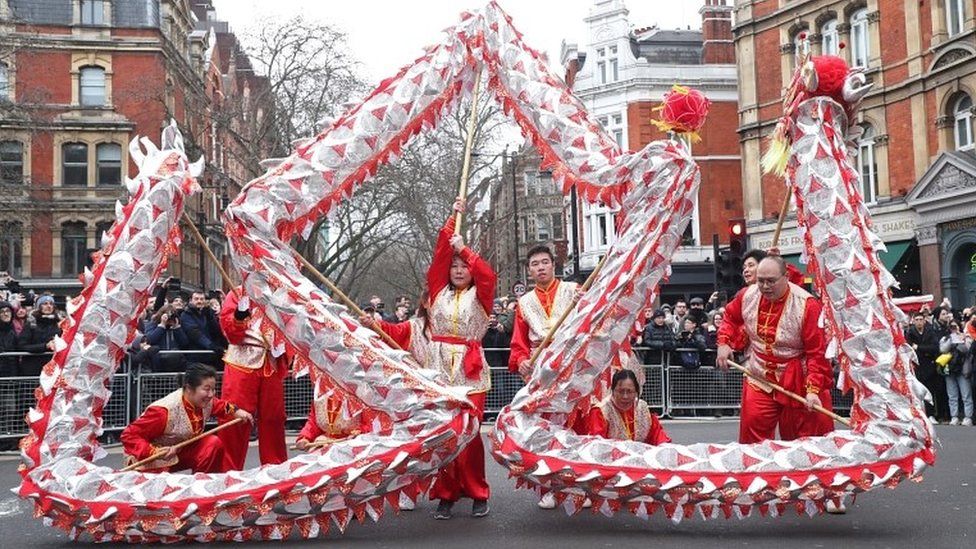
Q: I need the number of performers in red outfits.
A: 9